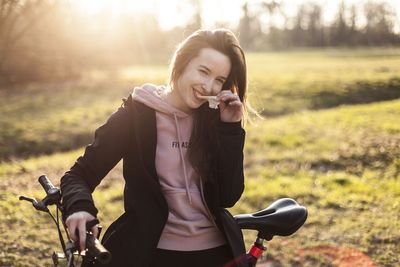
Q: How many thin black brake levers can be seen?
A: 1